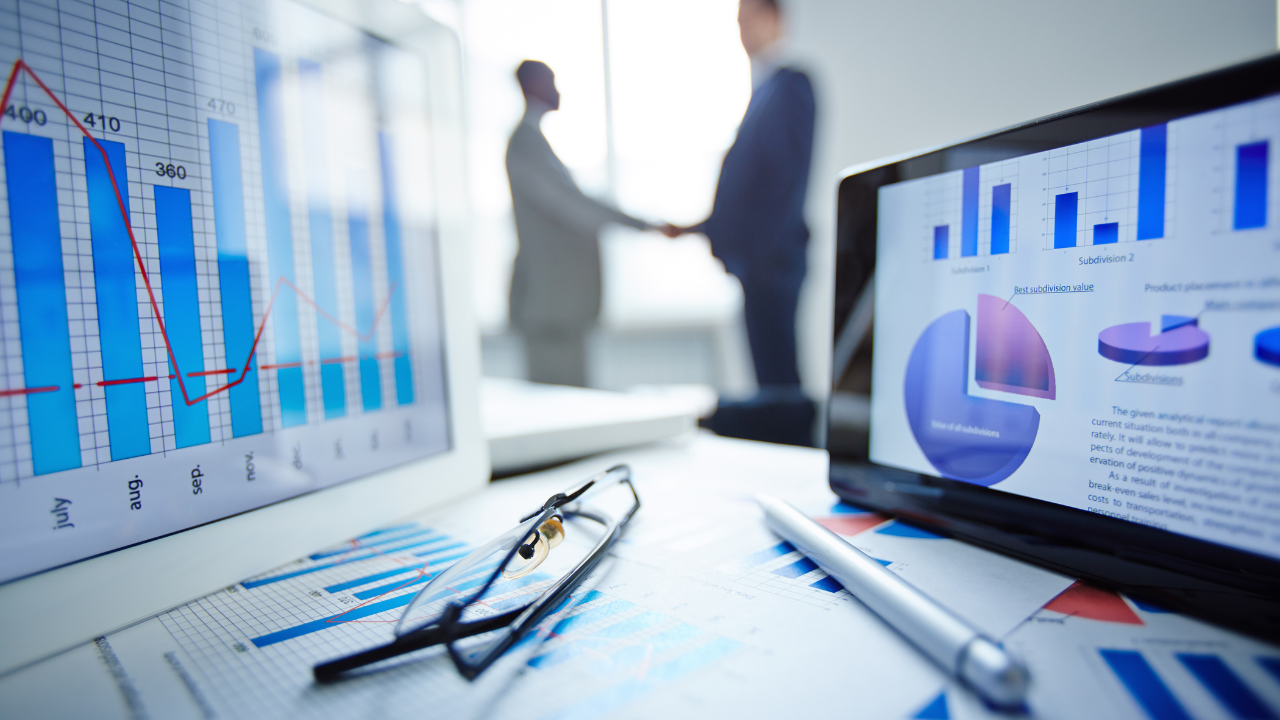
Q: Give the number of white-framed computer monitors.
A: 1